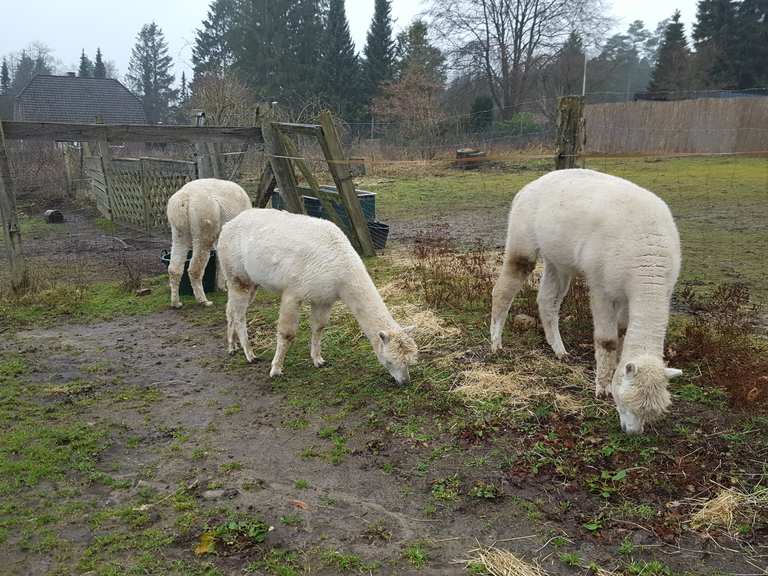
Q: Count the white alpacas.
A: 3